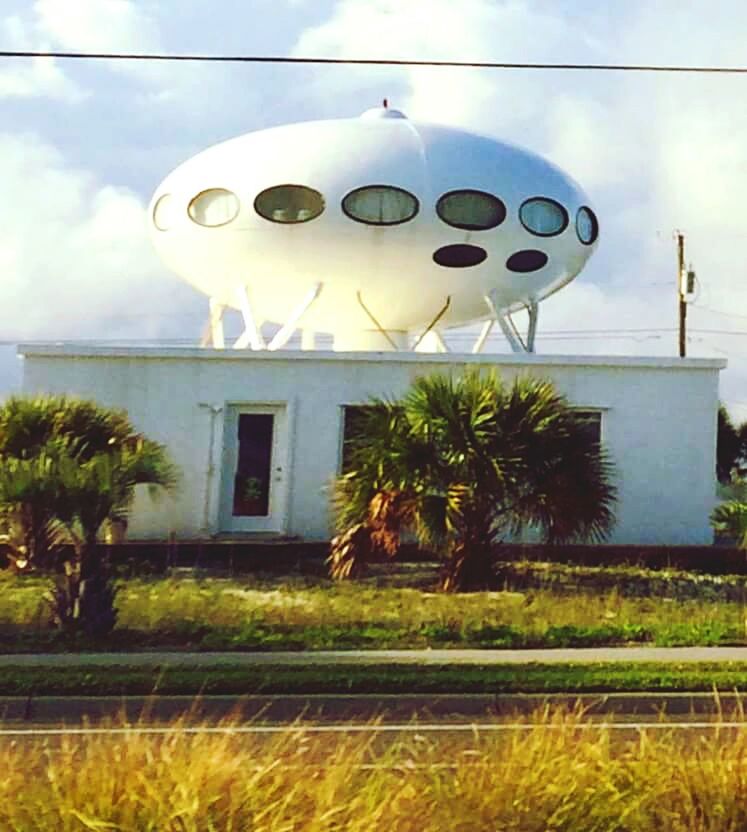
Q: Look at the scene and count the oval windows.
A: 9